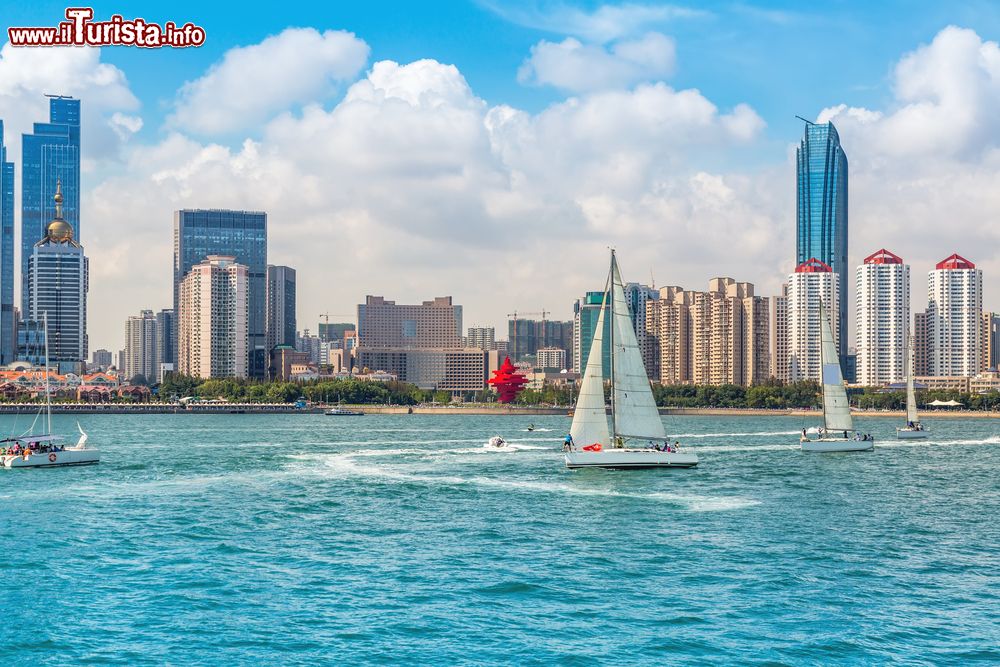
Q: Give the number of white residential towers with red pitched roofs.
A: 3